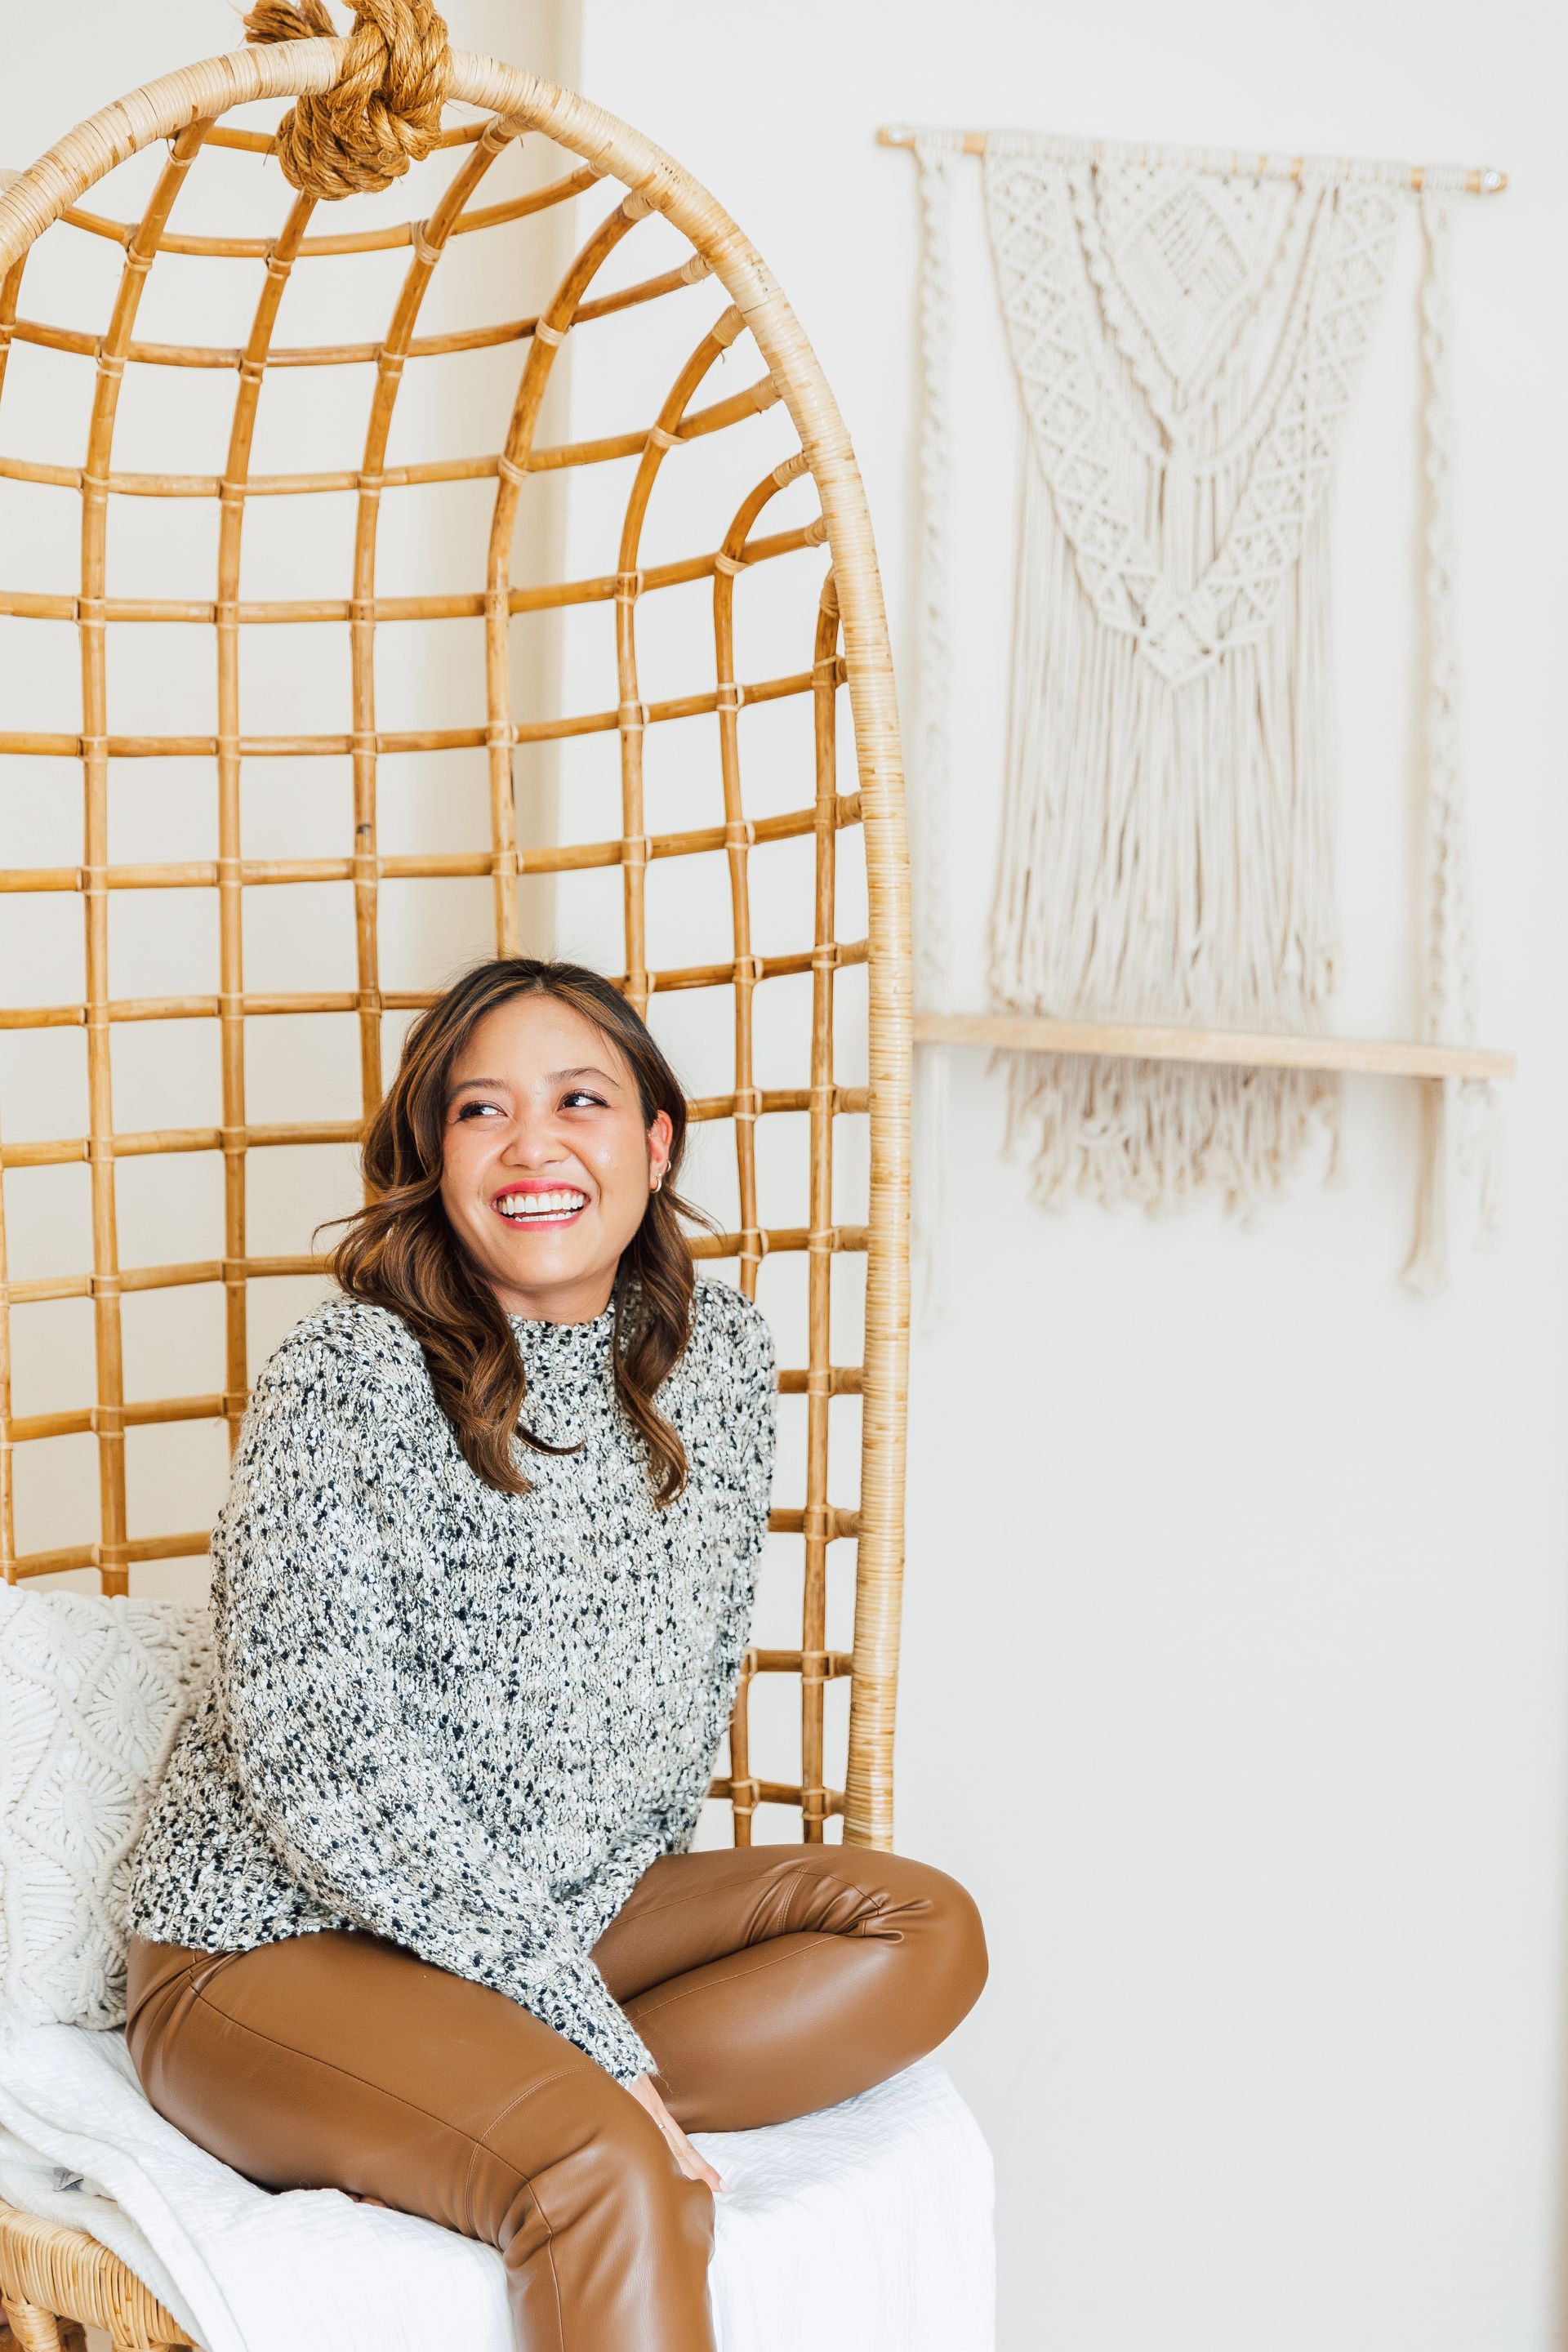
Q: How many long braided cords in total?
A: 2